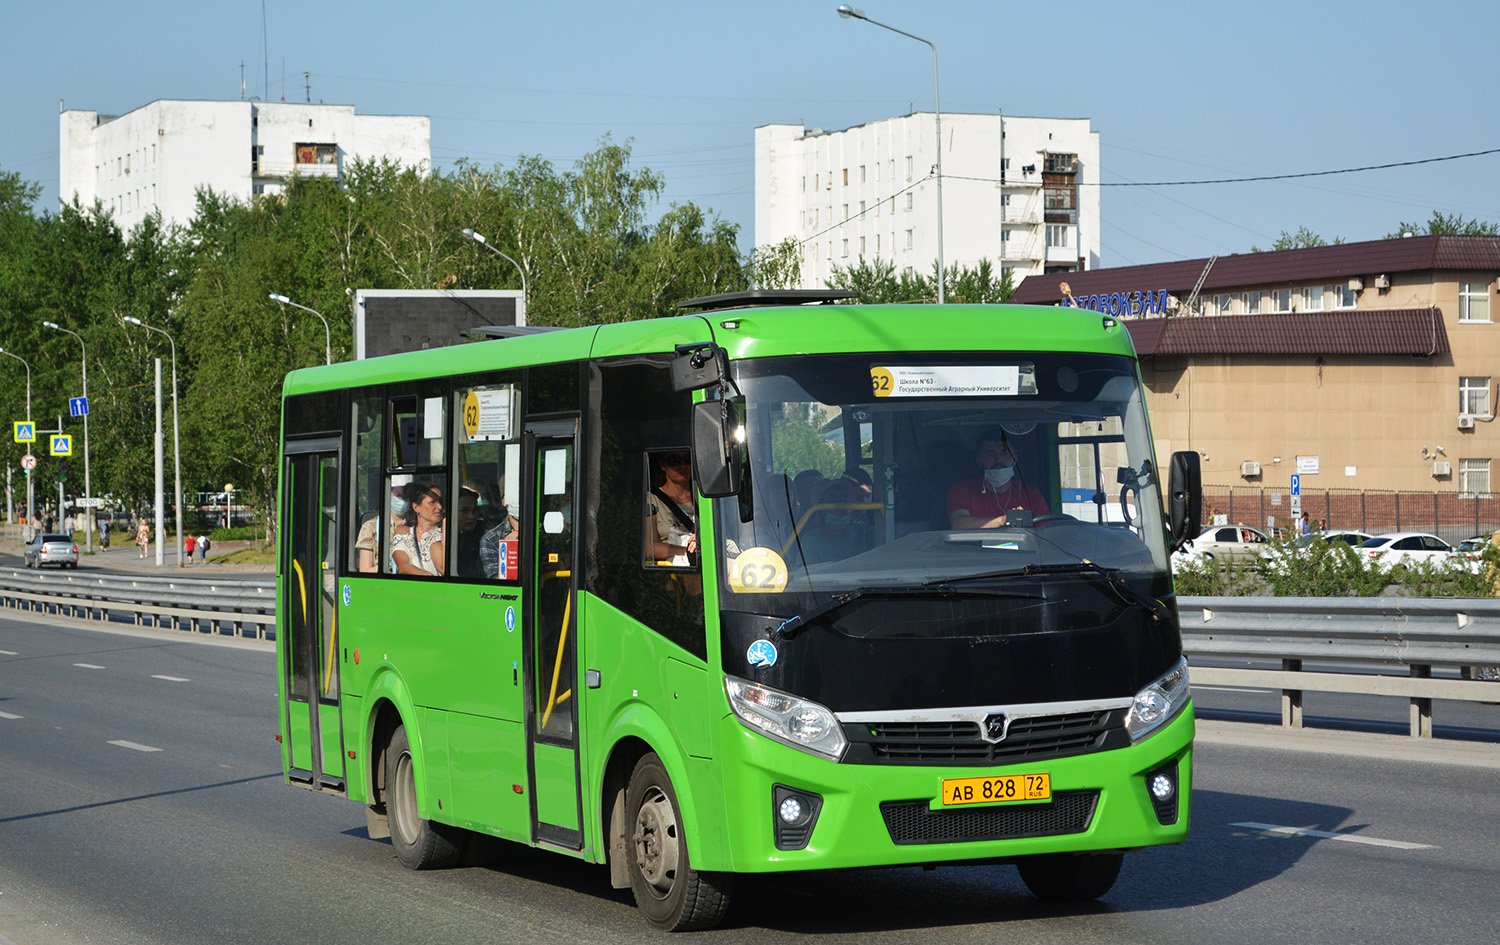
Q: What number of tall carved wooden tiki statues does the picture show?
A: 0